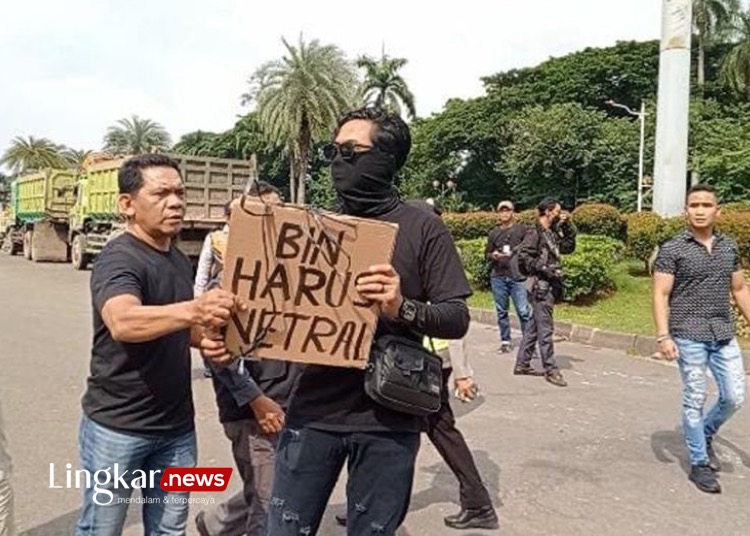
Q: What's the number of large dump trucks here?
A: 2